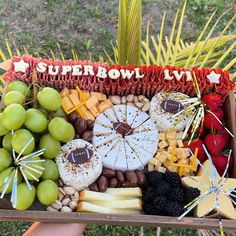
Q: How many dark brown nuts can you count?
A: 12